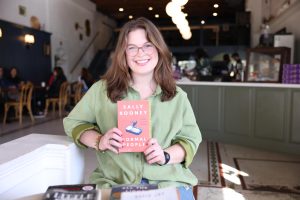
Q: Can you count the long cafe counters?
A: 1